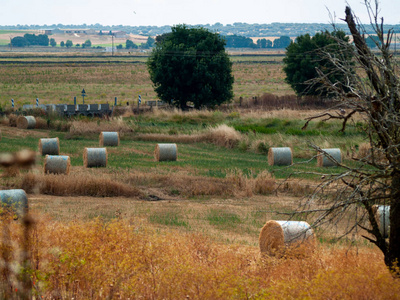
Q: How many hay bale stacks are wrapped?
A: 11